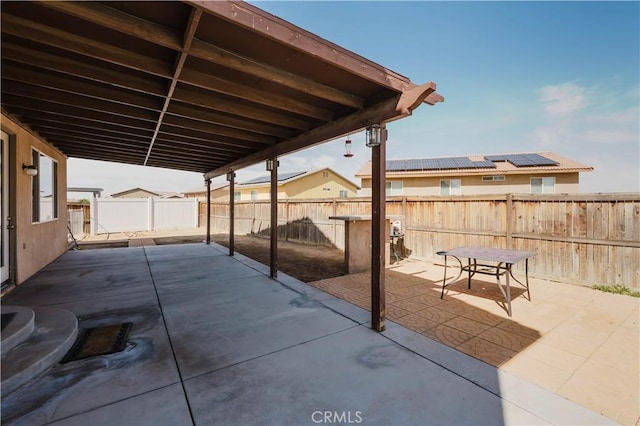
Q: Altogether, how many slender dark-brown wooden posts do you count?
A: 4